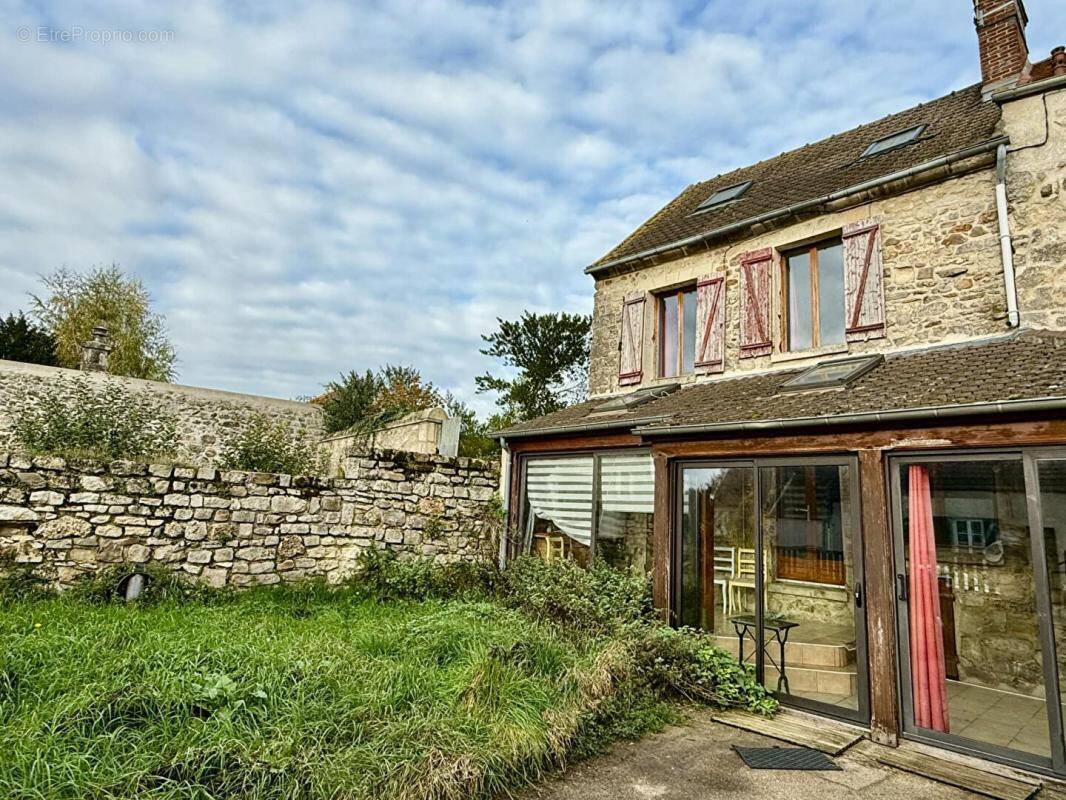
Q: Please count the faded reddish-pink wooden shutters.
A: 4